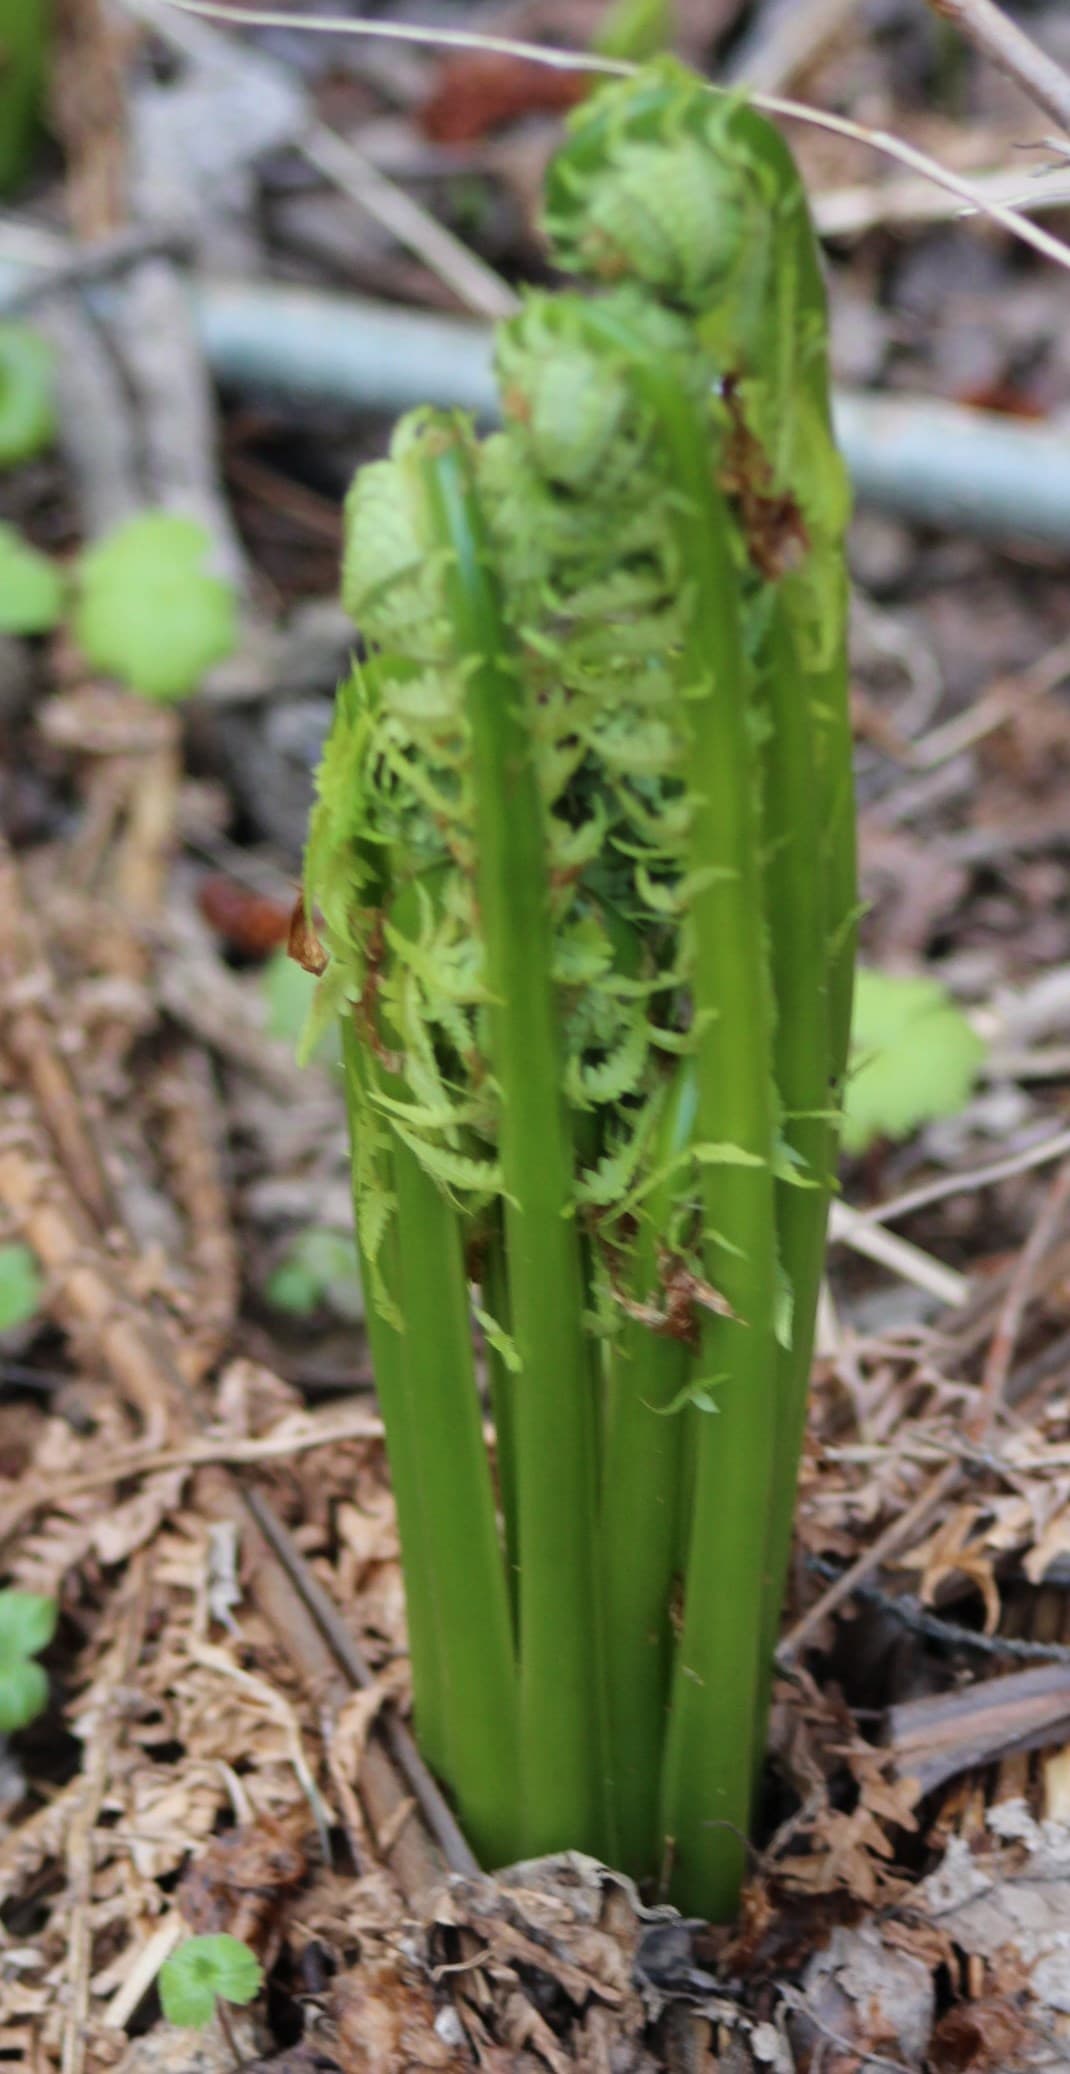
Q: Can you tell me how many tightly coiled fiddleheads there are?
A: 3